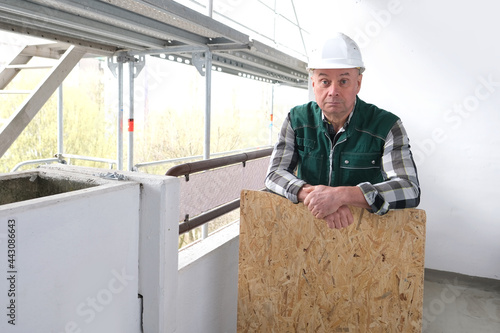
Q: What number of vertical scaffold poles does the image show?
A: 5